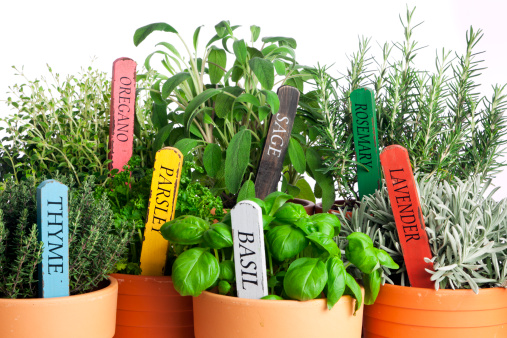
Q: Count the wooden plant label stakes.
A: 7